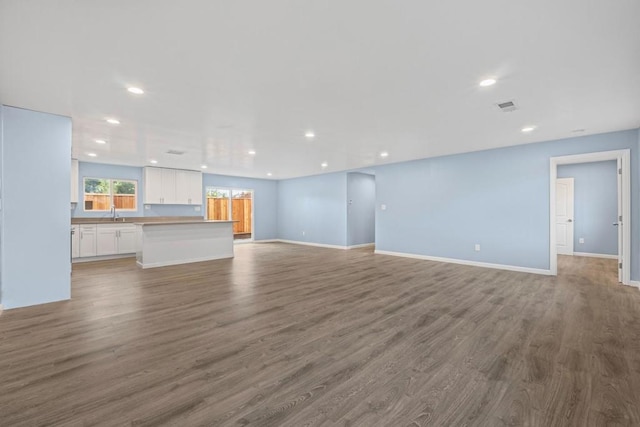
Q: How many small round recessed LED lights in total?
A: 13